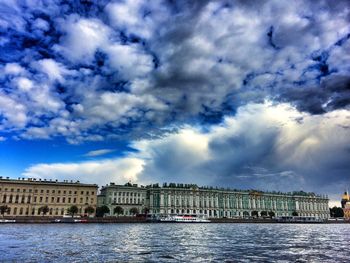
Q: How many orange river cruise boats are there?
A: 0